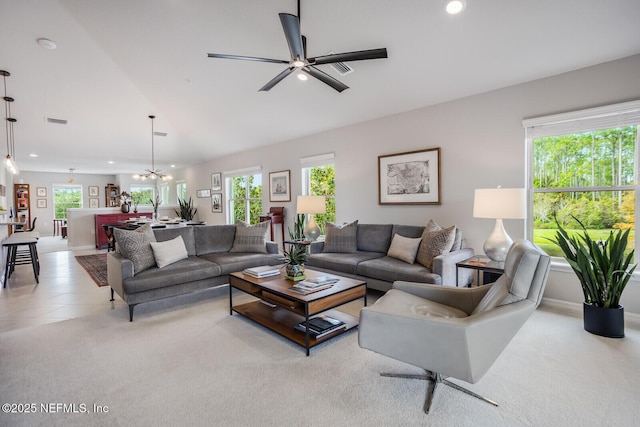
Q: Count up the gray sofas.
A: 2